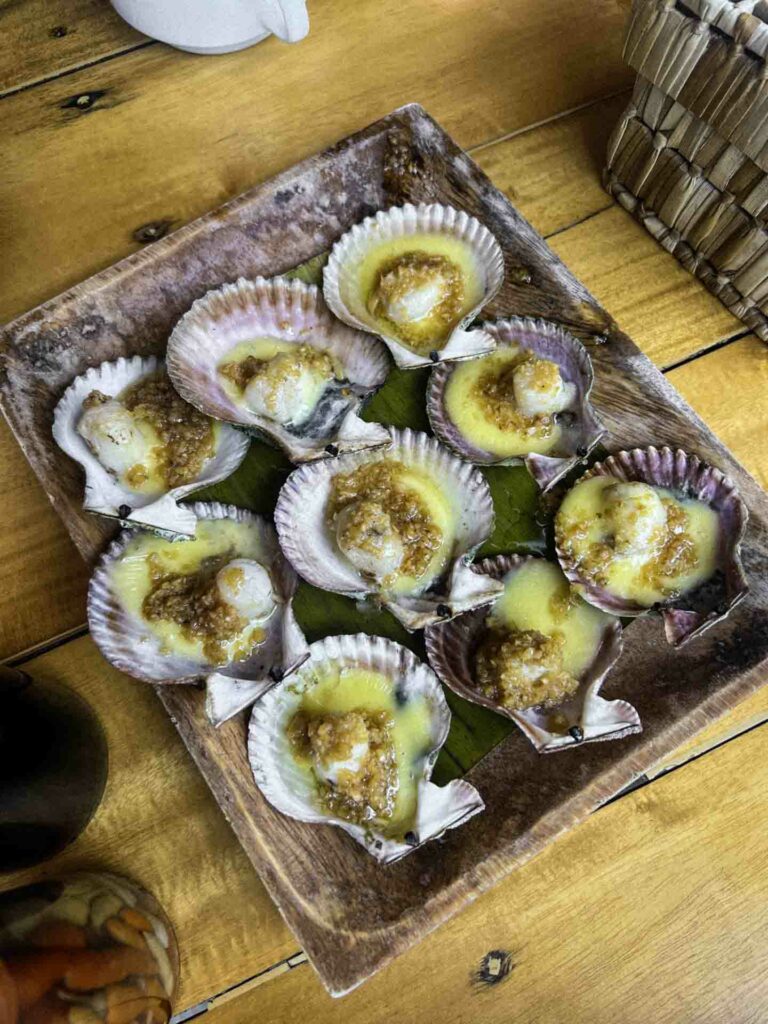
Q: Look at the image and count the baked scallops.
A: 9